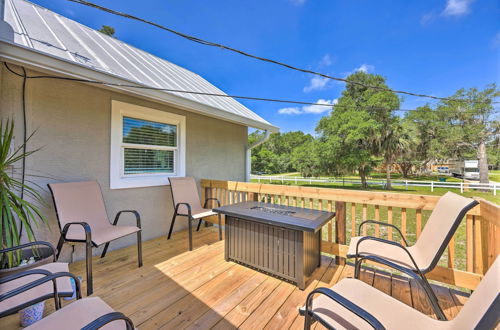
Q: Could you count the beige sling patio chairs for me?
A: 6